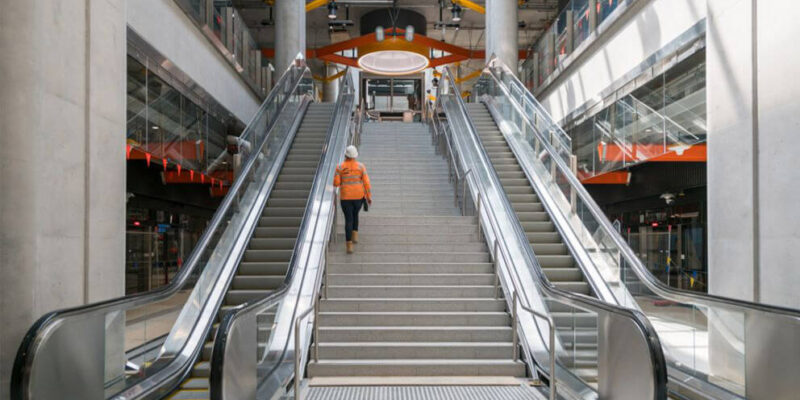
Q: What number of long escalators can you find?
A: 2